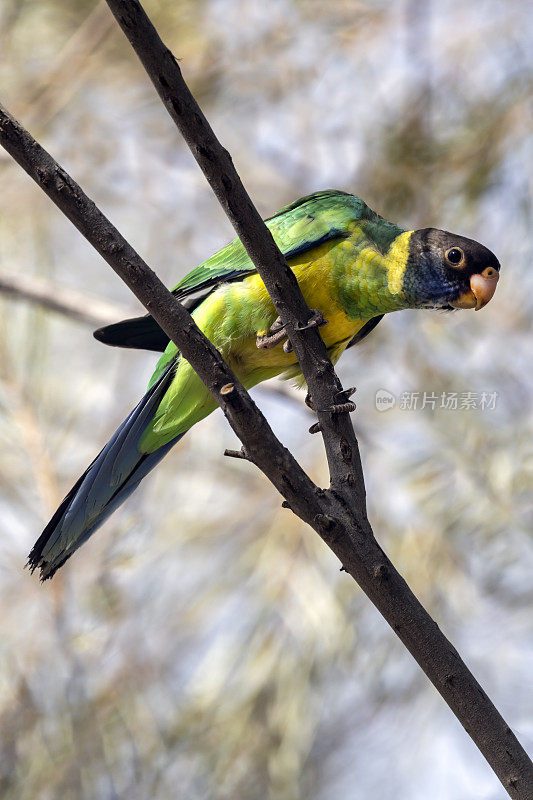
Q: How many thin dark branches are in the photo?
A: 2